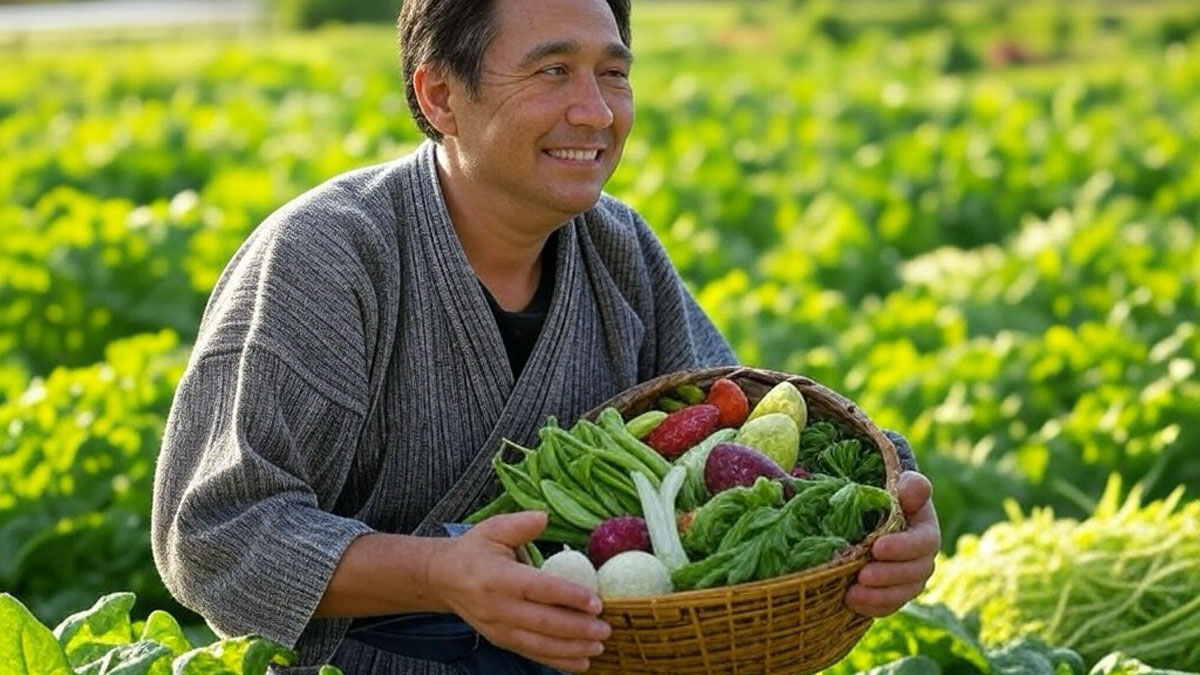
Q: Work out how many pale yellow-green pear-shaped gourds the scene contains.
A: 2